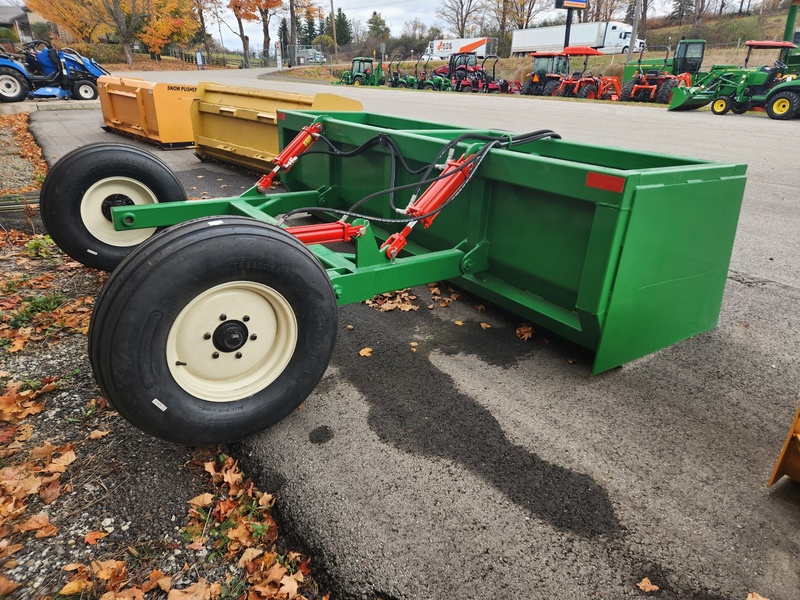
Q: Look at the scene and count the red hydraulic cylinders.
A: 3